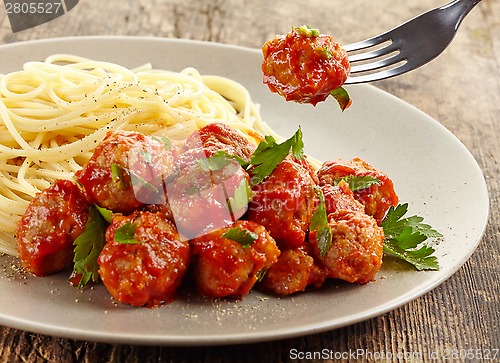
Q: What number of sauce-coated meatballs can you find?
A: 12